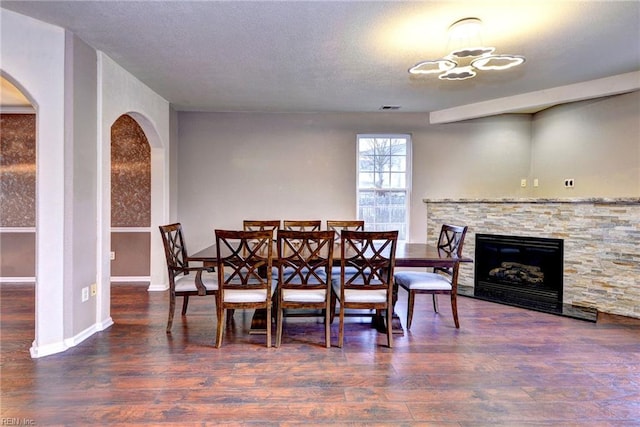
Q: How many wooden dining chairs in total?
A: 8